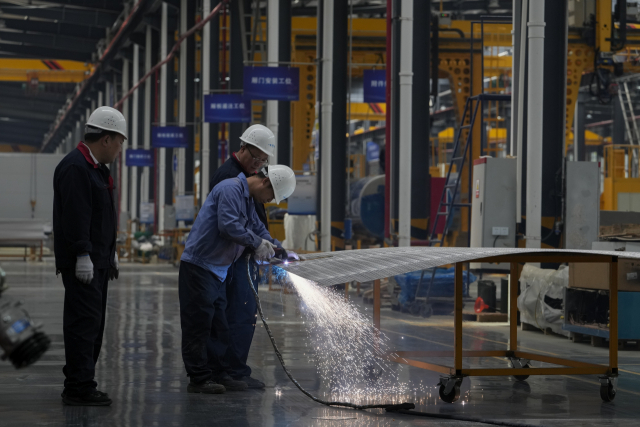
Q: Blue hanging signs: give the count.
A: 5